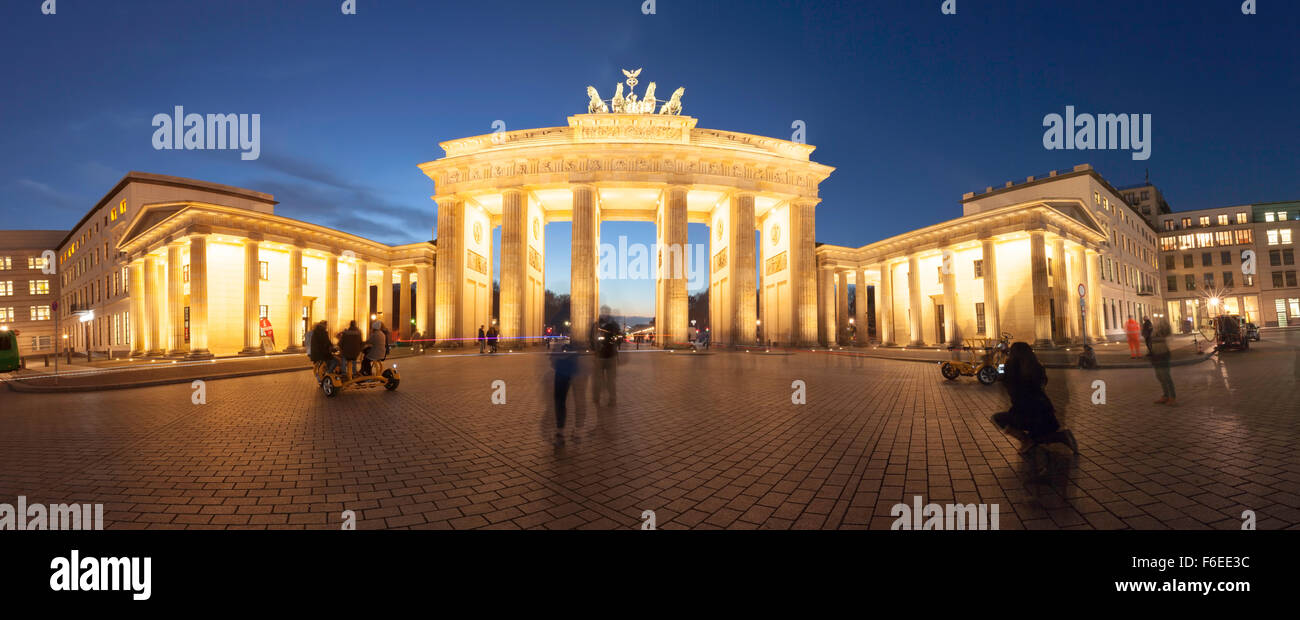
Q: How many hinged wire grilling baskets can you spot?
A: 0